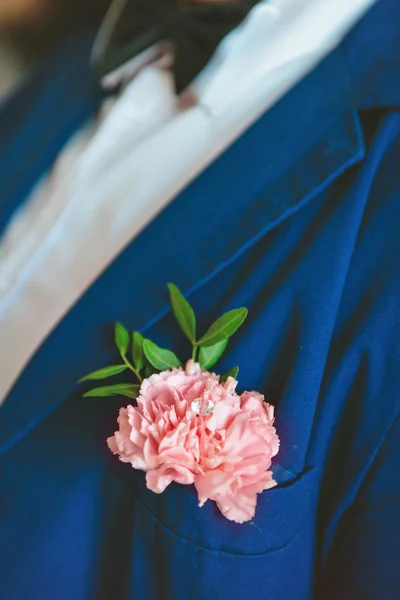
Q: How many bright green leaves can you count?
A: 9